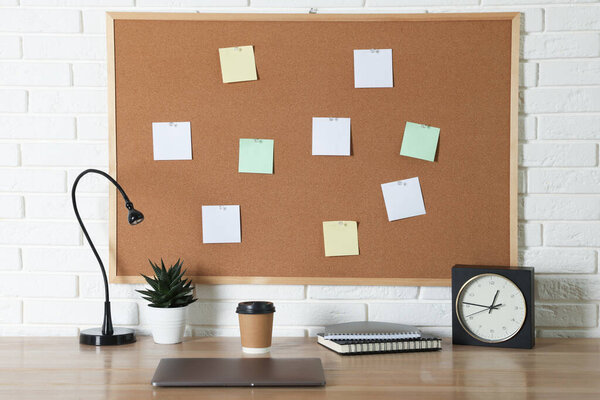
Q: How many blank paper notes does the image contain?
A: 9